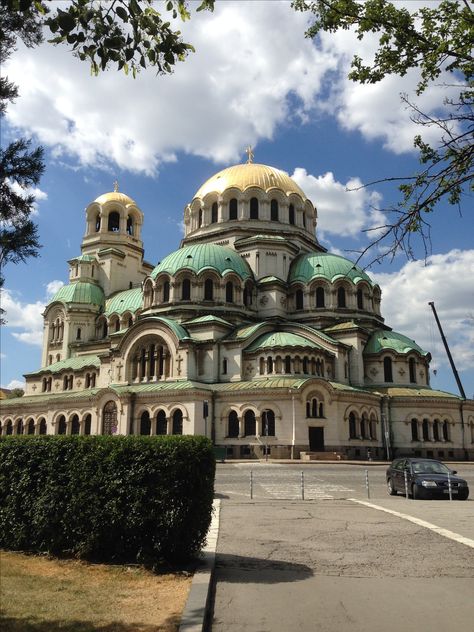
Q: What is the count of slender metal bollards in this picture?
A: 5